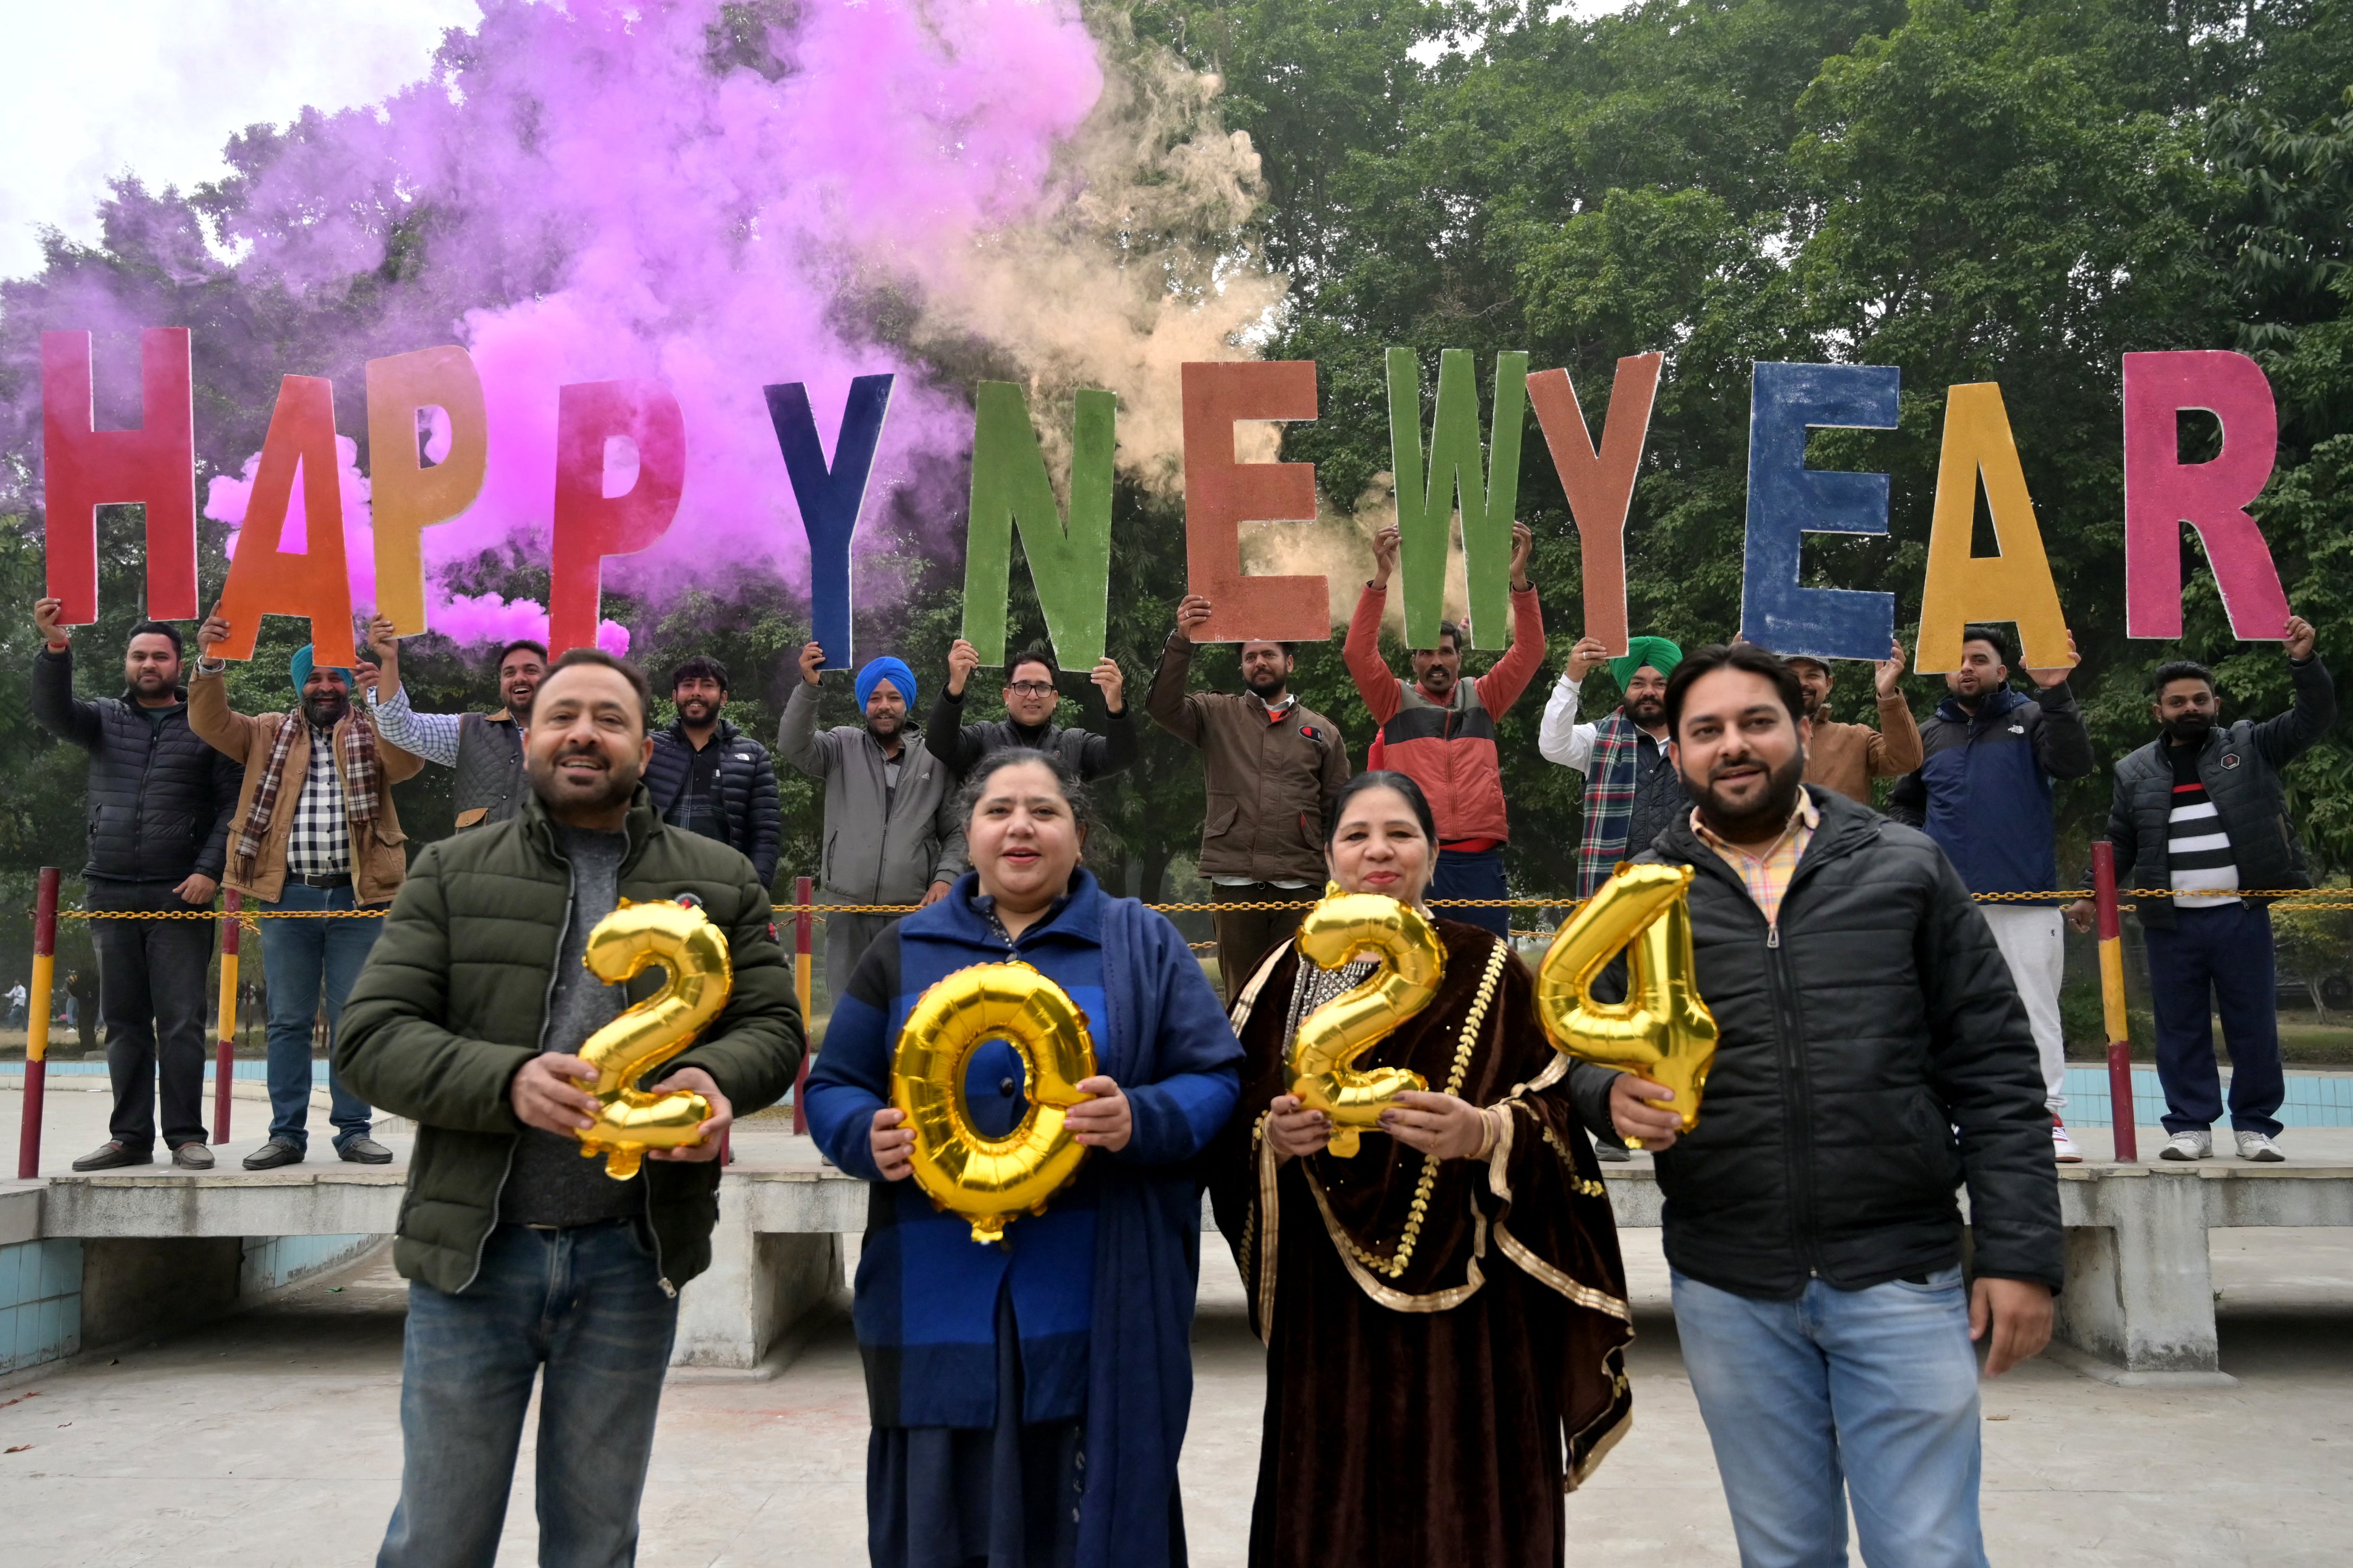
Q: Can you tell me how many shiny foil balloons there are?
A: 4